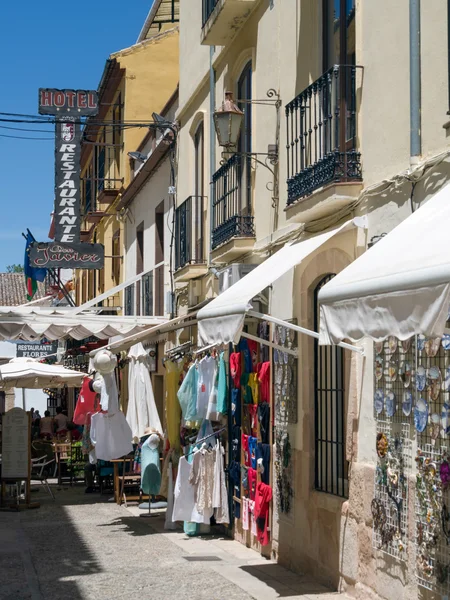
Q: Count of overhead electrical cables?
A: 4